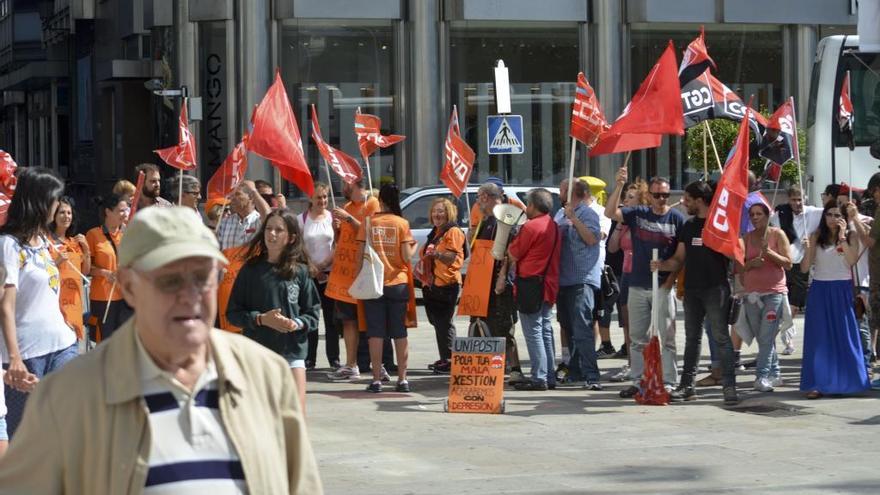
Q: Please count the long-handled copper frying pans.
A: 0